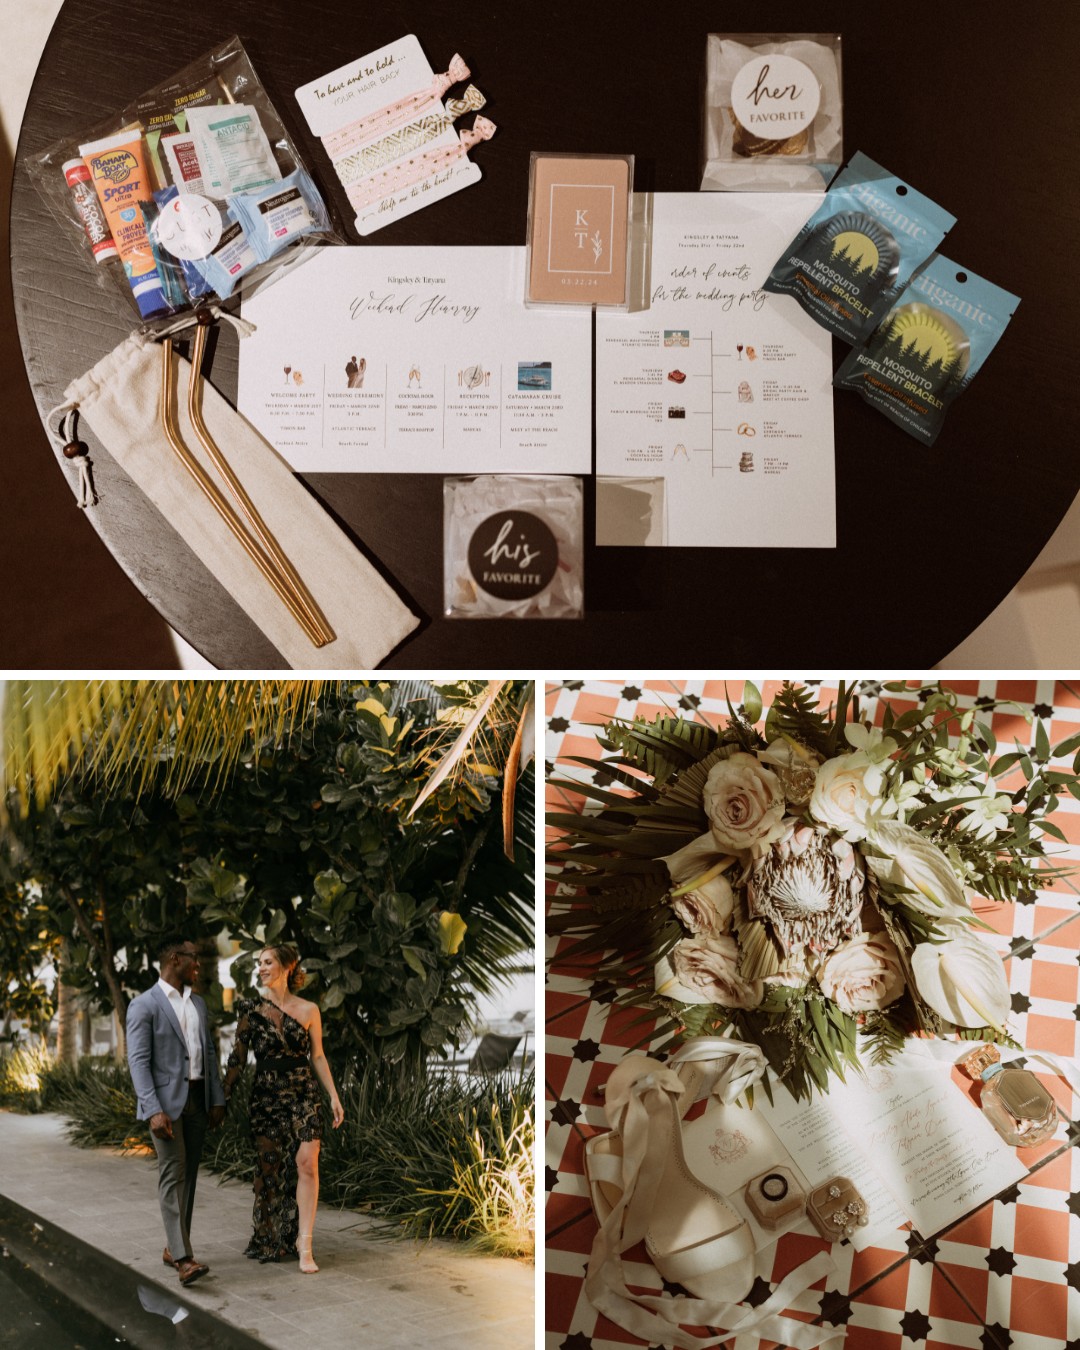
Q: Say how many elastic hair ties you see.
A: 3